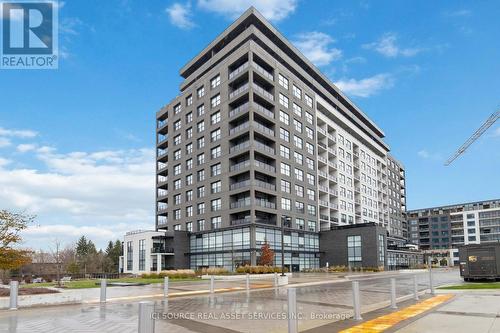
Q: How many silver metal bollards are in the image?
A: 11